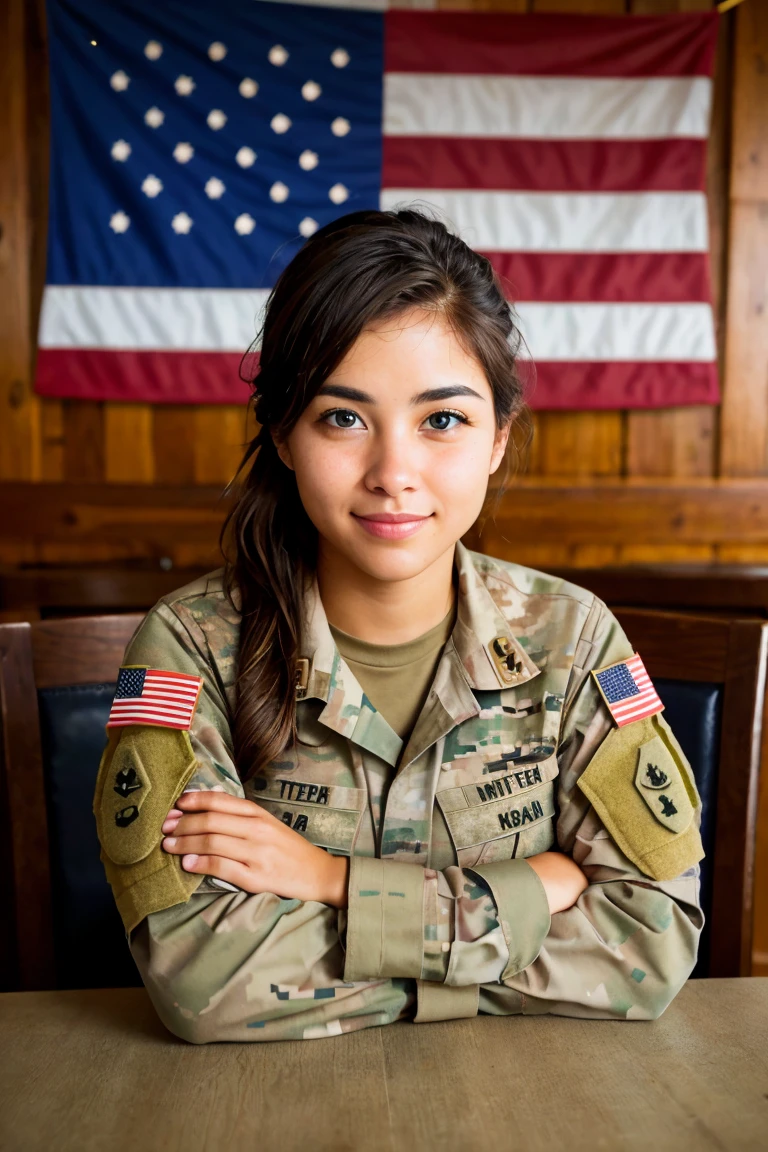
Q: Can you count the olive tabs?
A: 2